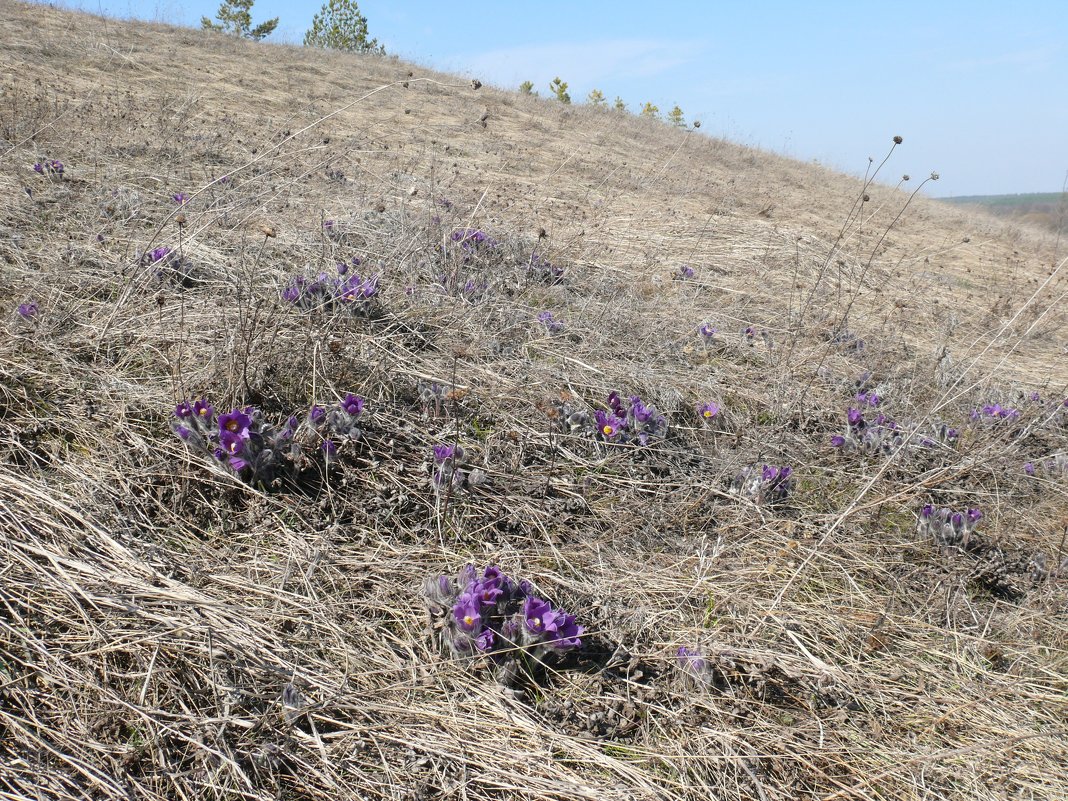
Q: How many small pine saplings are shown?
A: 6